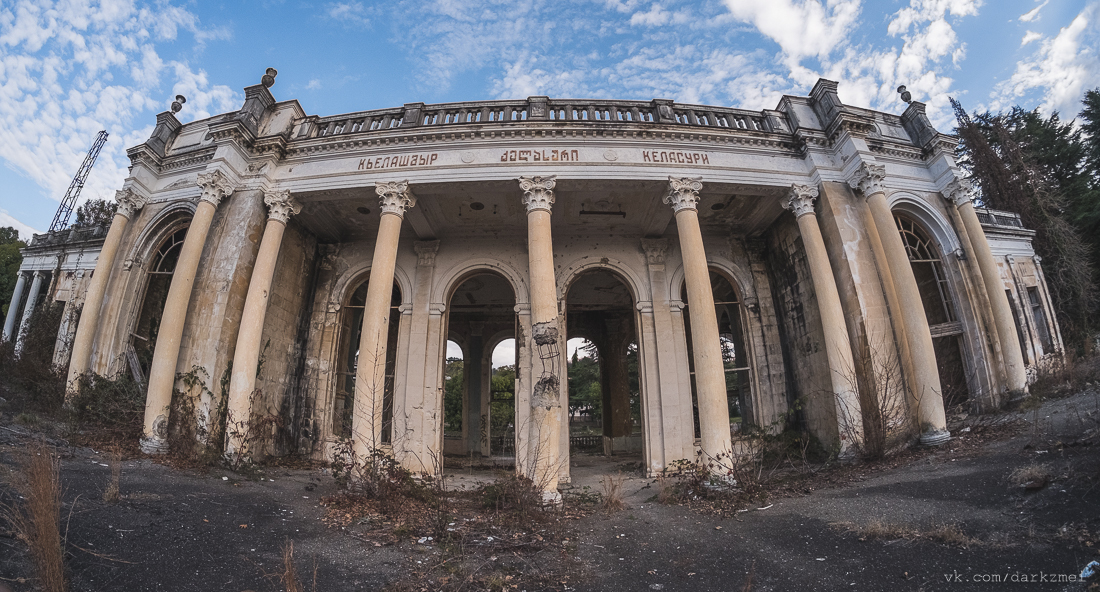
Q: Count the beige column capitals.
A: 9